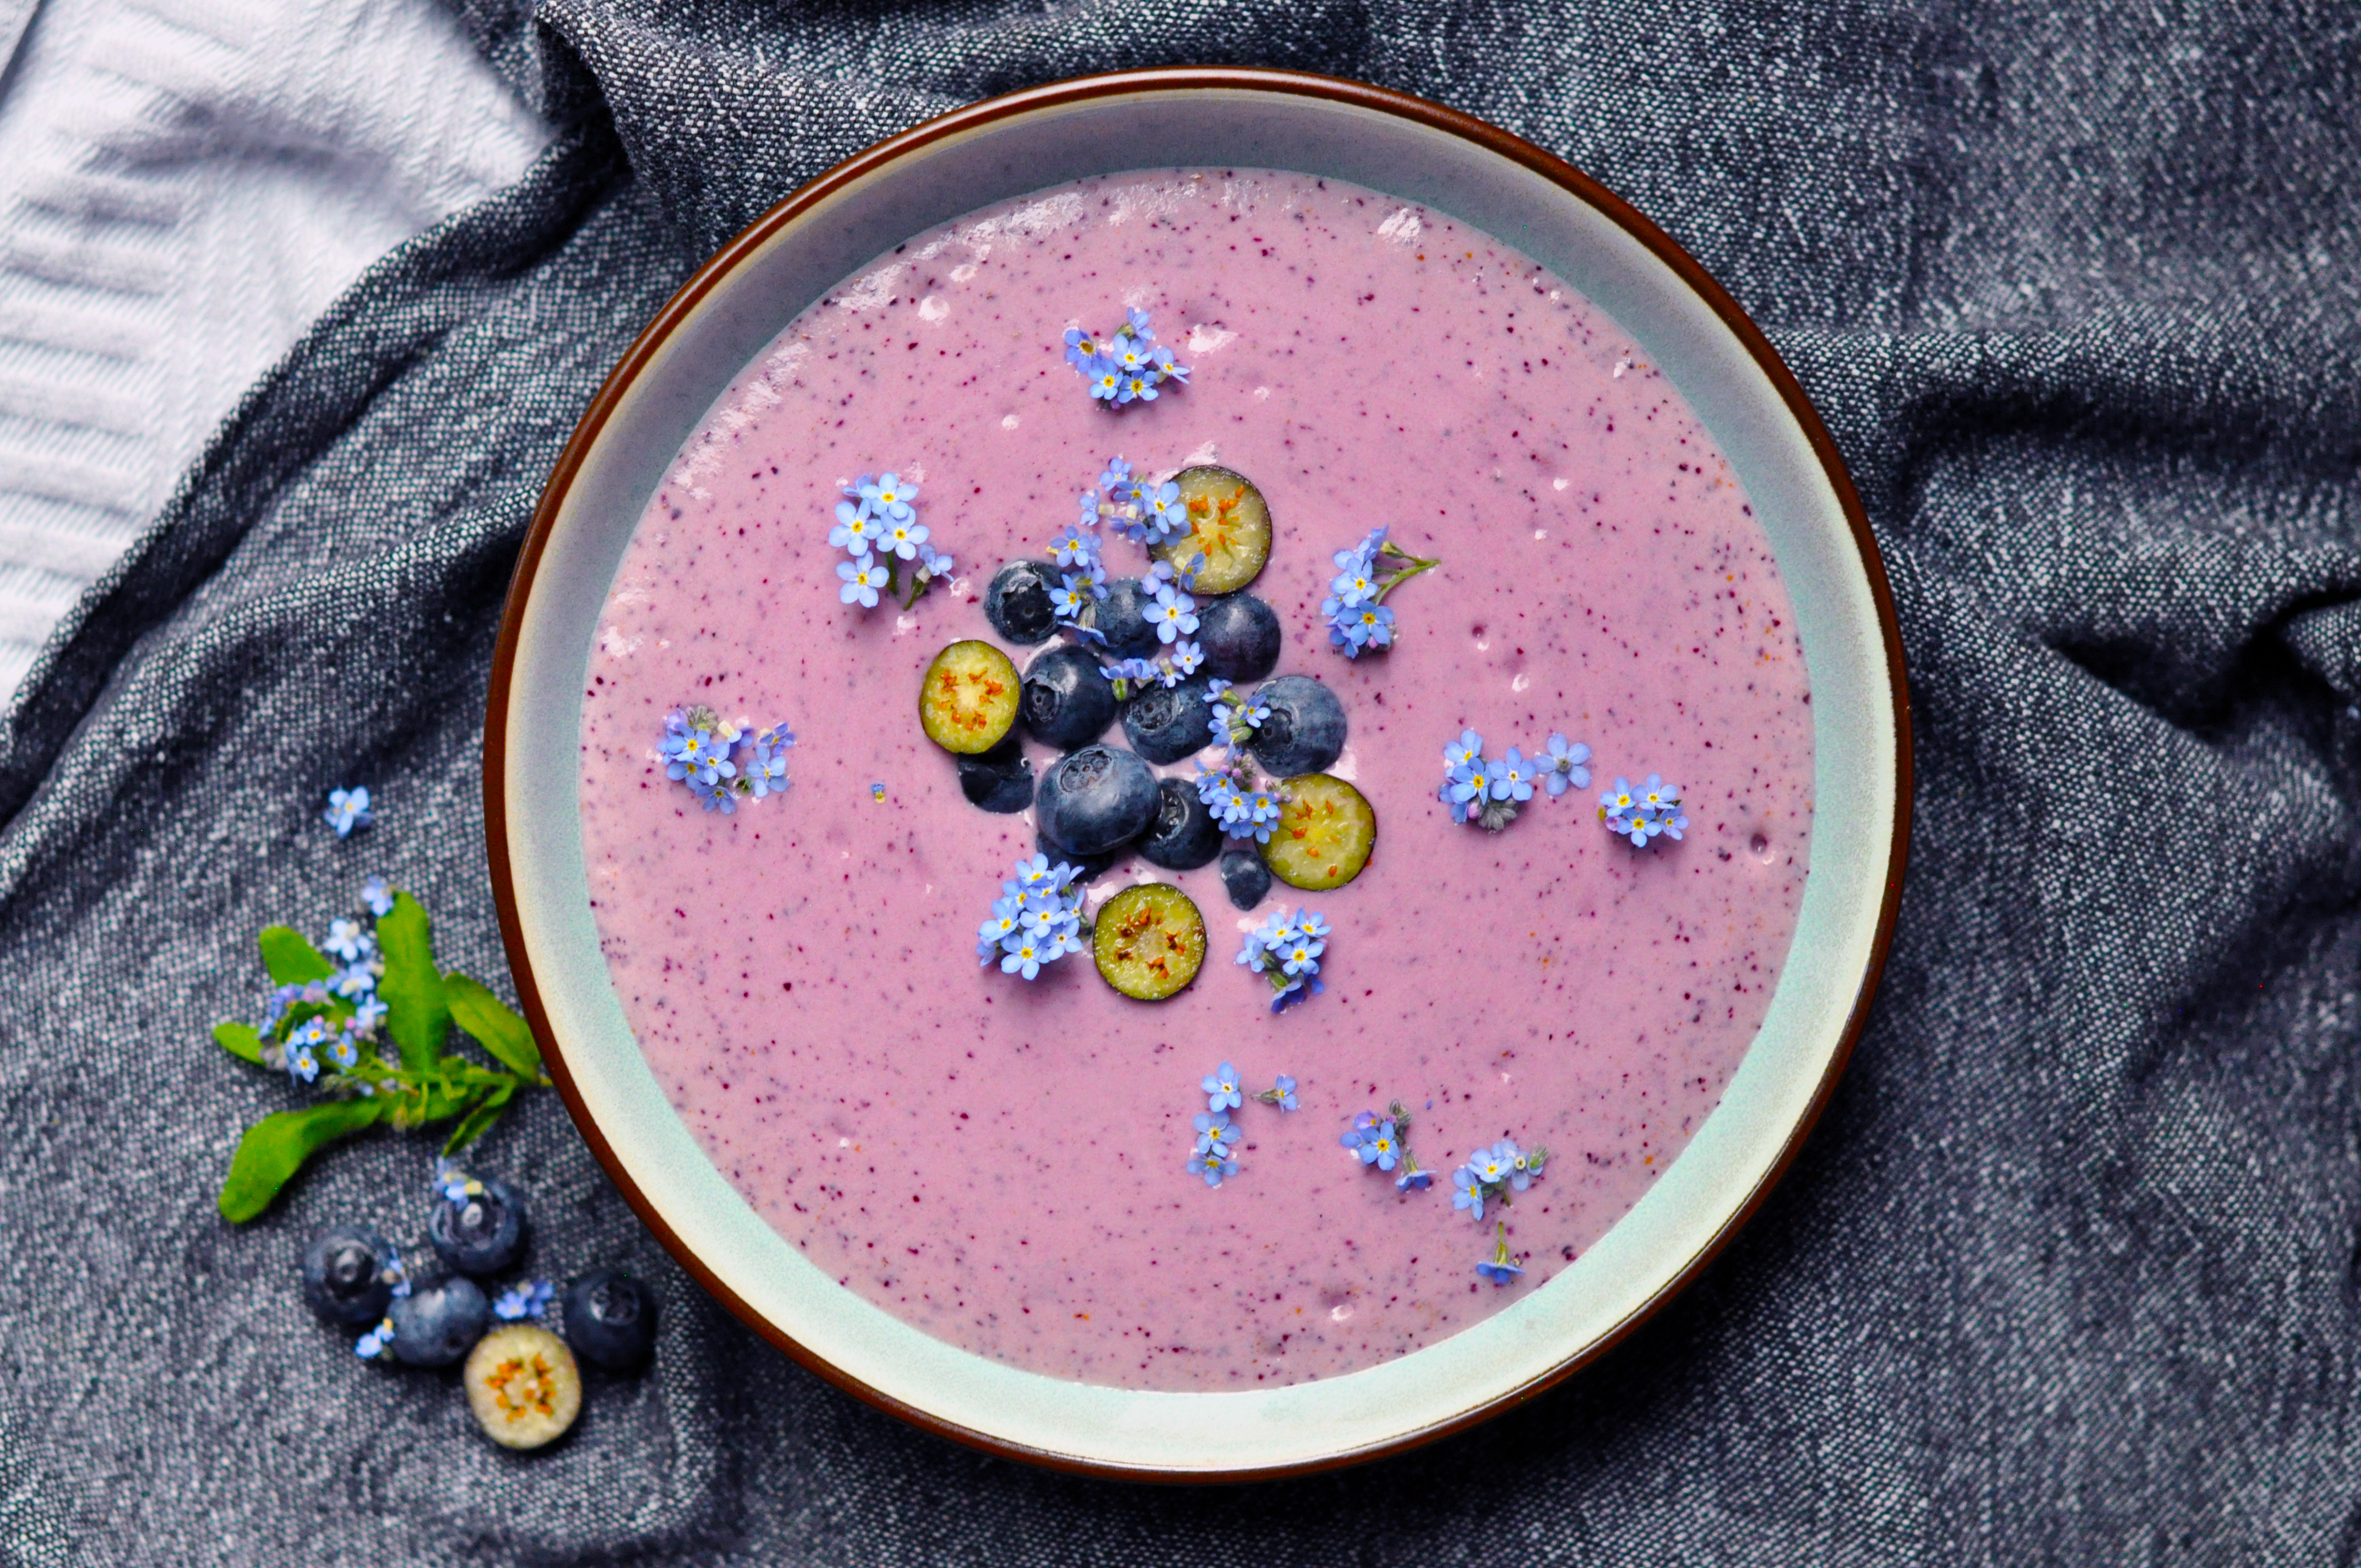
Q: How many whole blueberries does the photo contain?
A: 15